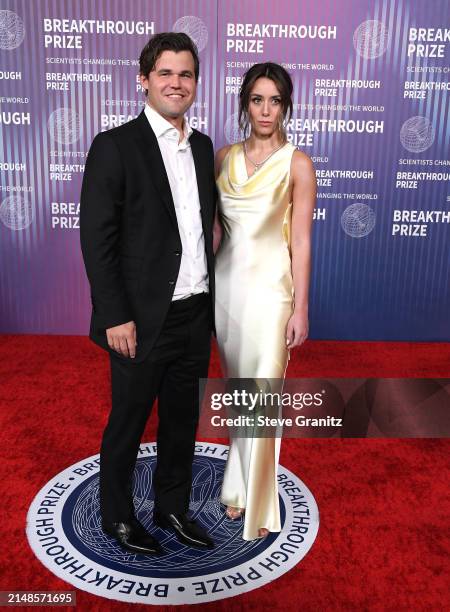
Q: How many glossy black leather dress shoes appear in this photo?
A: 2